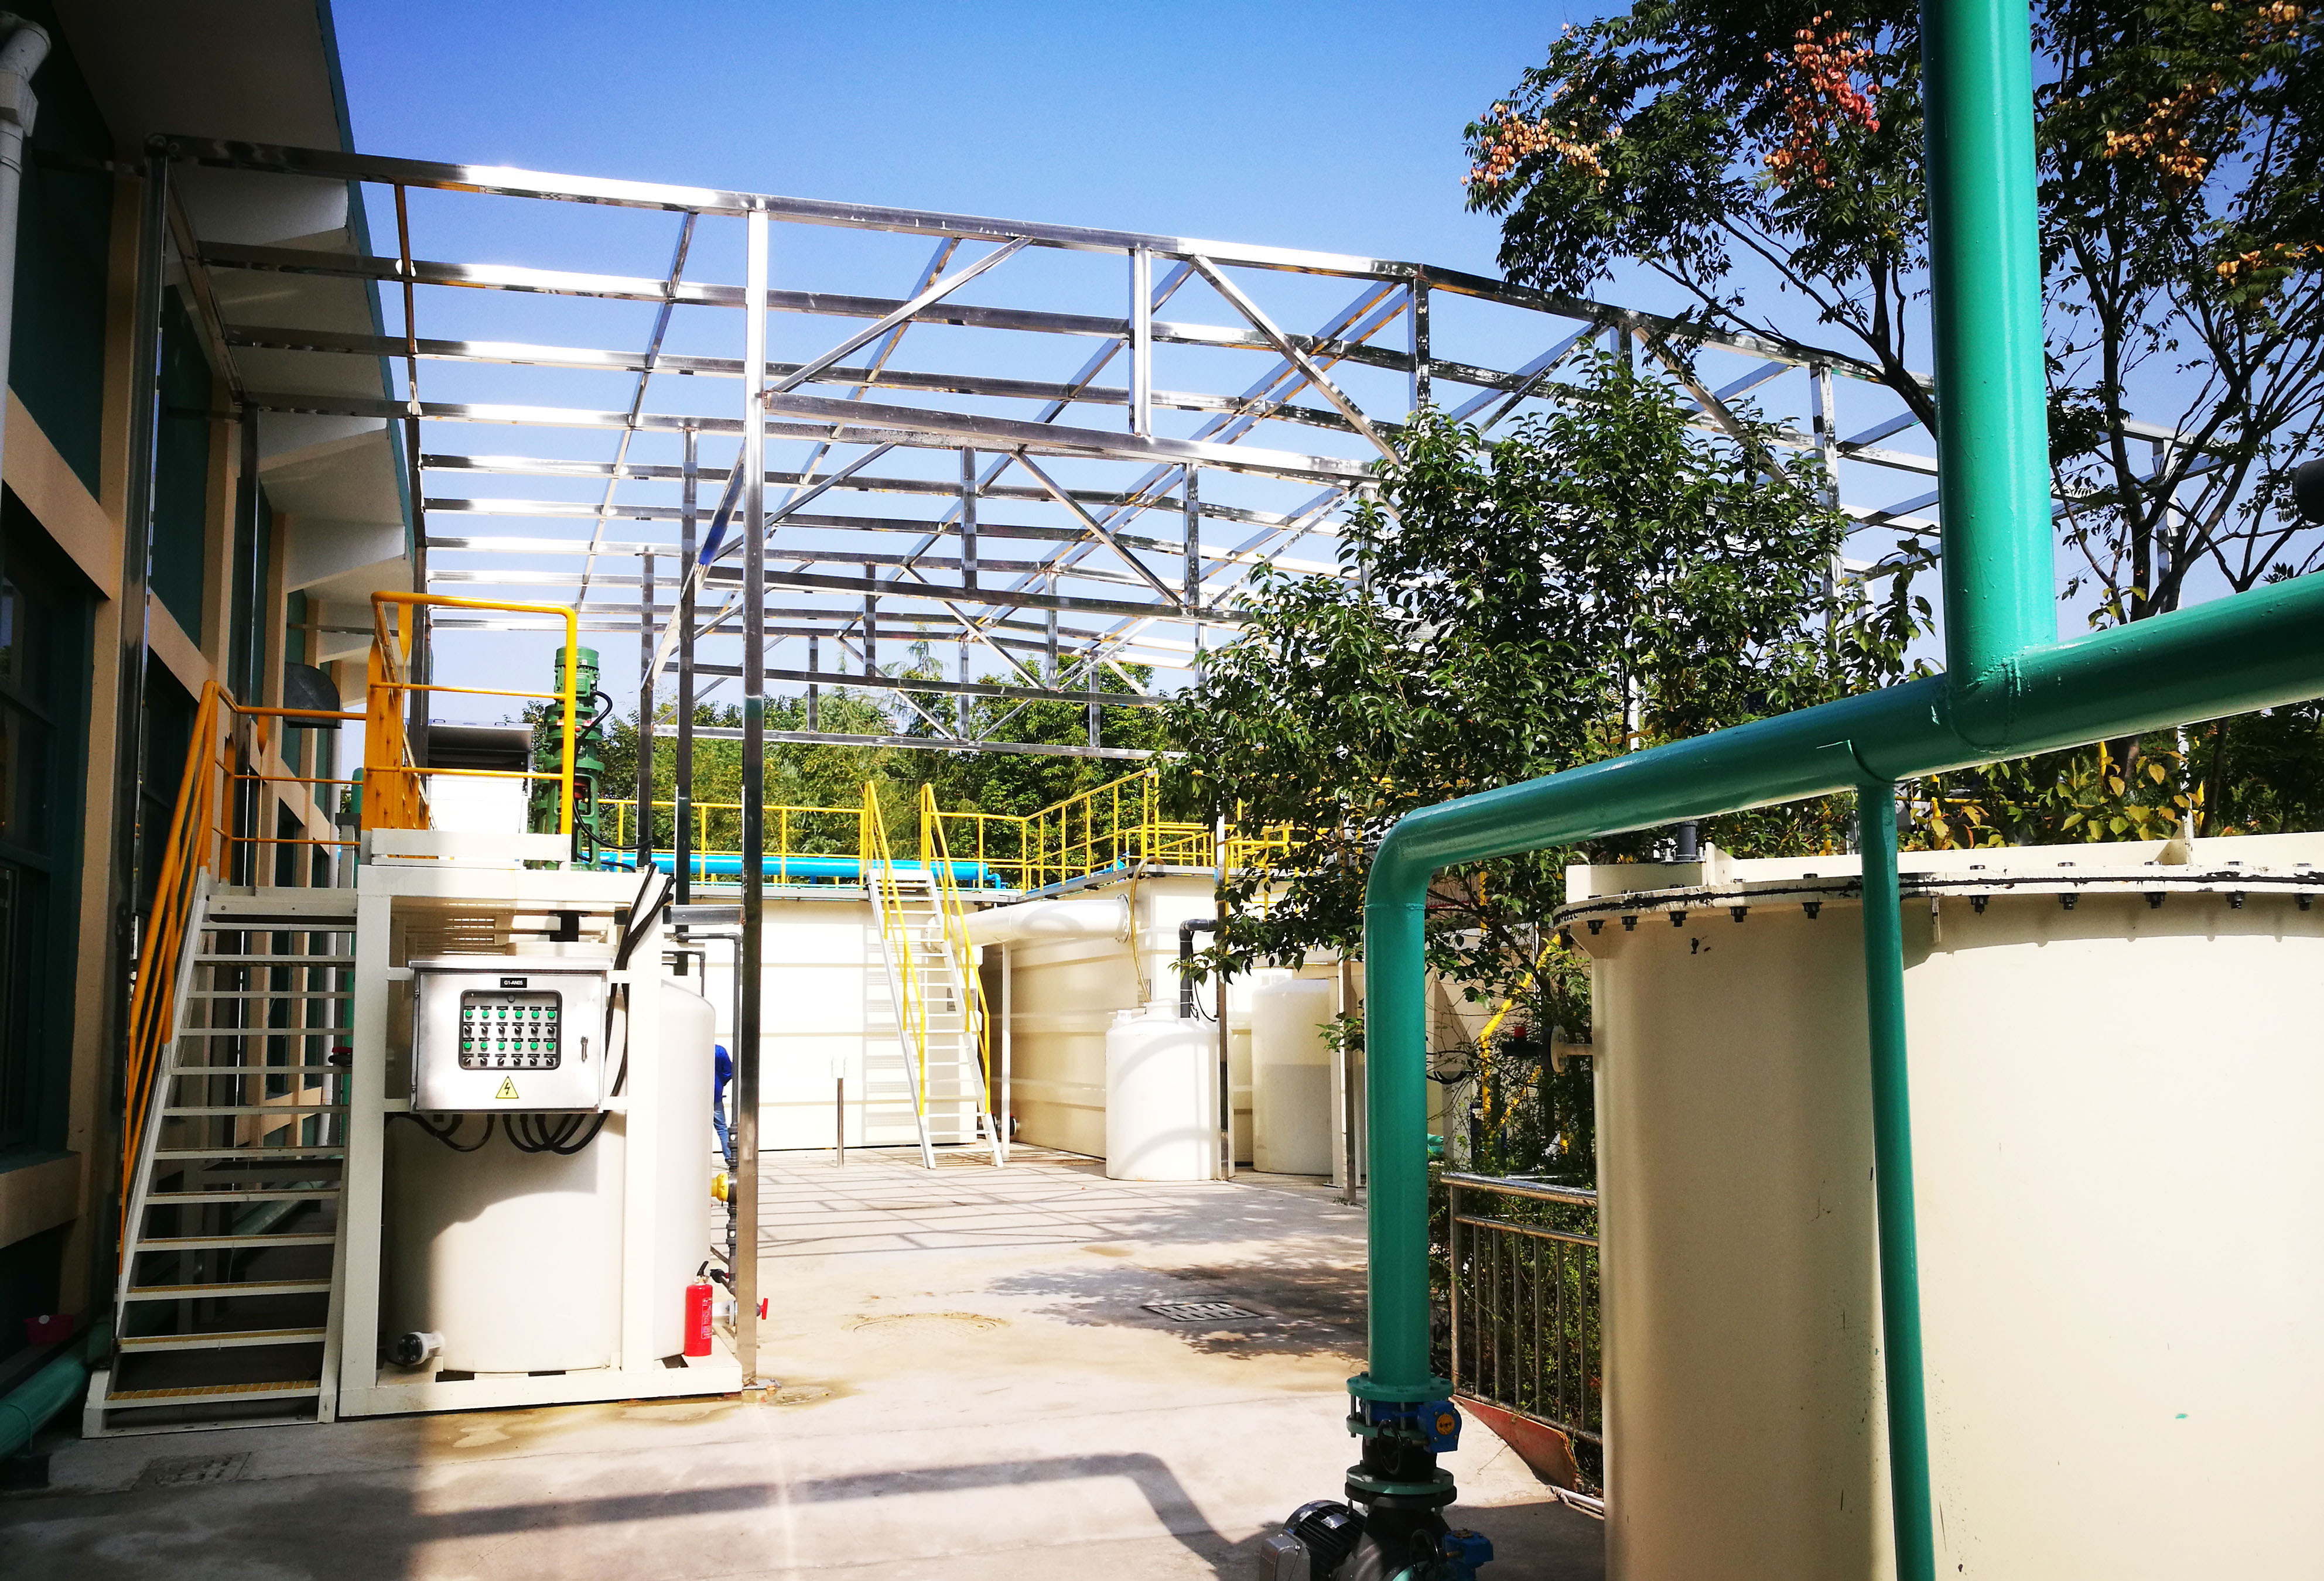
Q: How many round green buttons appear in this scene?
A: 12